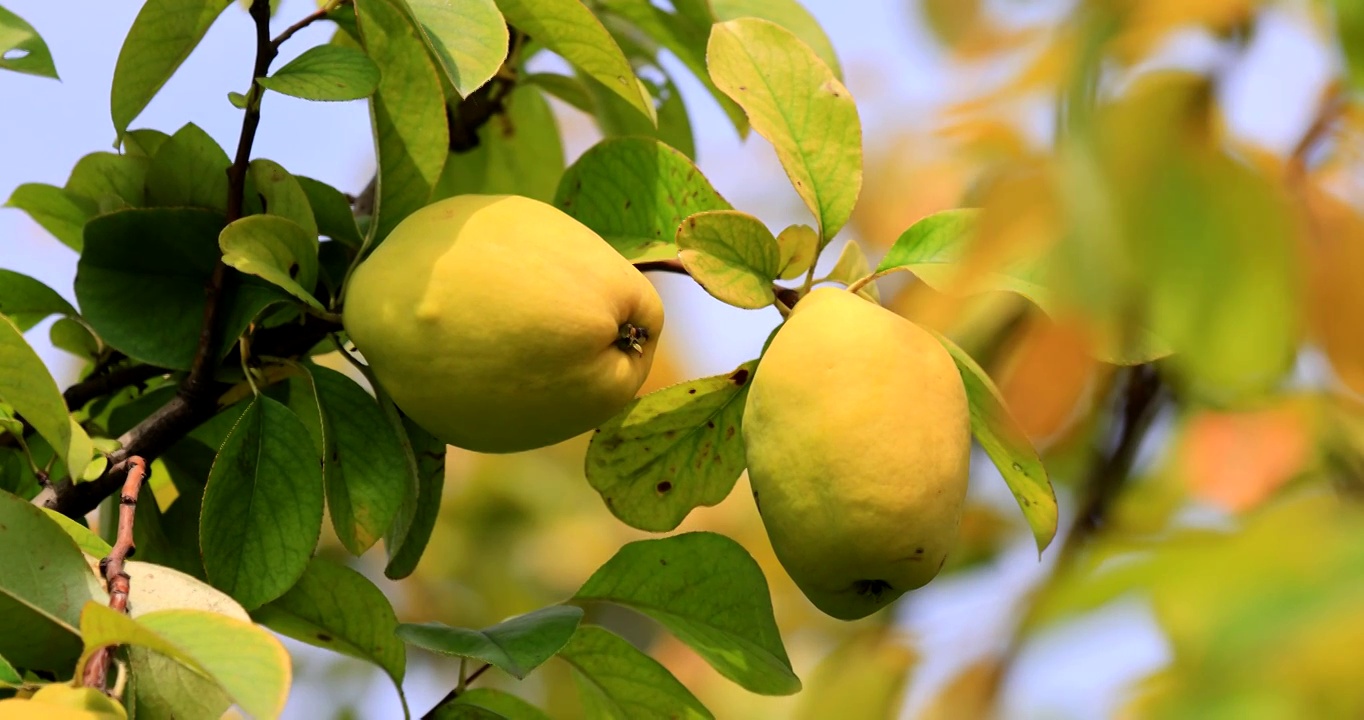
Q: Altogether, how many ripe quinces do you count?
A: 2